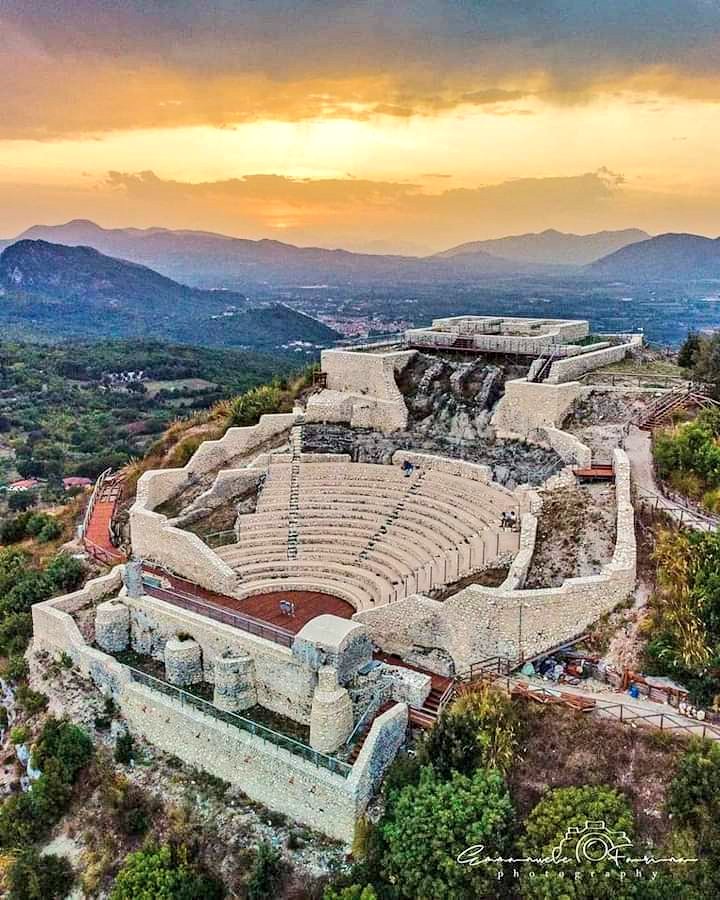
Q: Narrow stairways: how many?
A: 2